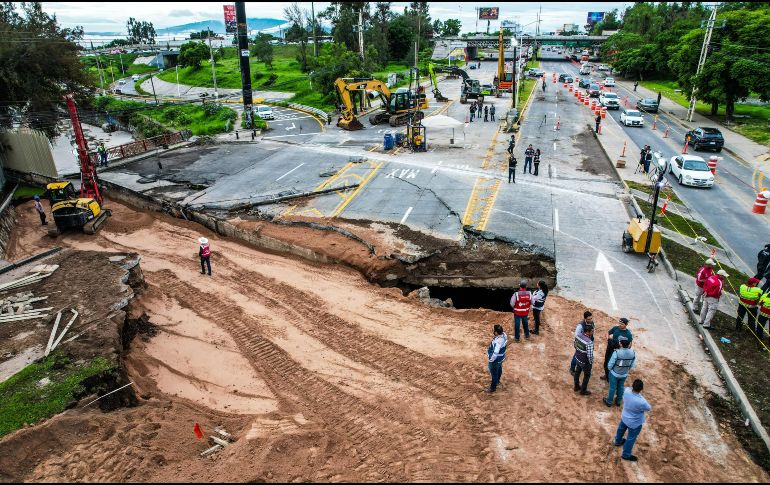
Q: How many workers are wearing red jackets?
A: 4